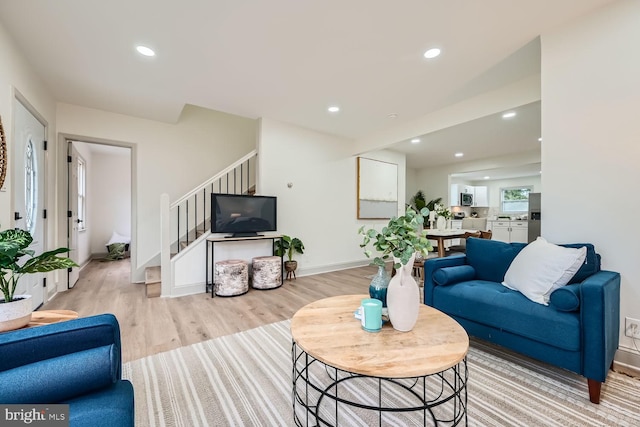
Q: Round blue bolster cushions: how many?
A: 3